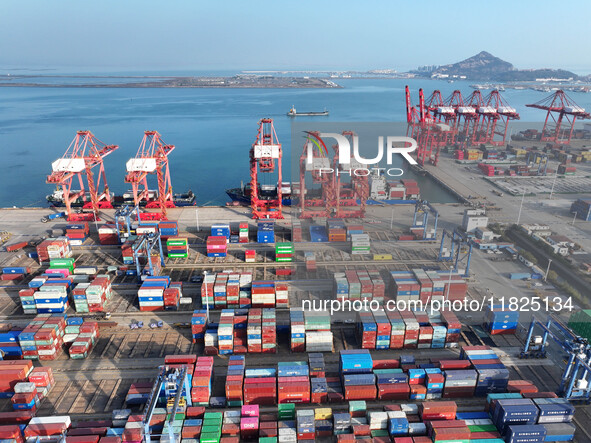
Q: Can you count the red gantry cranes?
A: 12